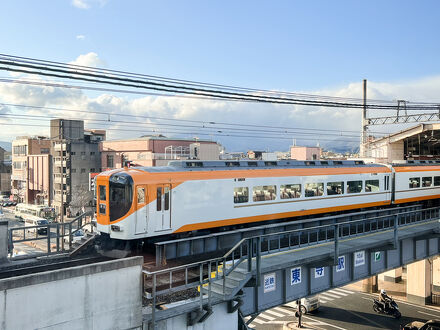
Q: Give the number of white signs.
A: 5